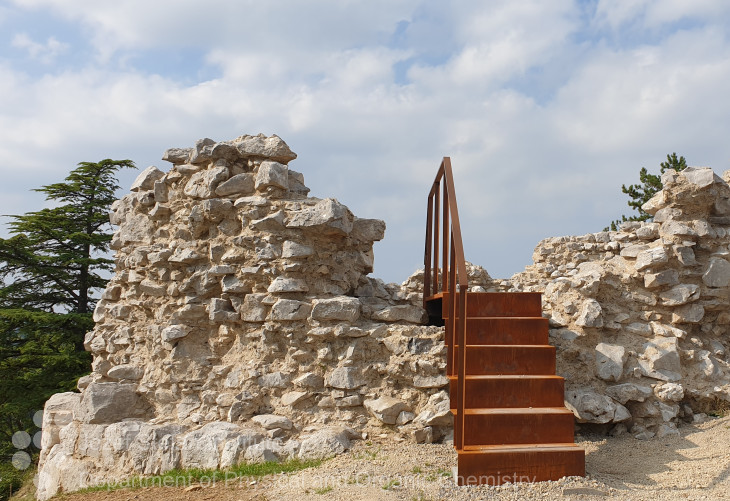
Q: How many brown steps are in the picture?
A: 6